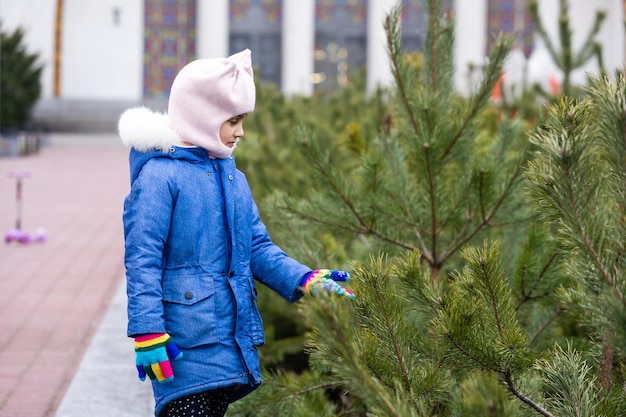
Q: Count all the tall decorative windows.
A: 5